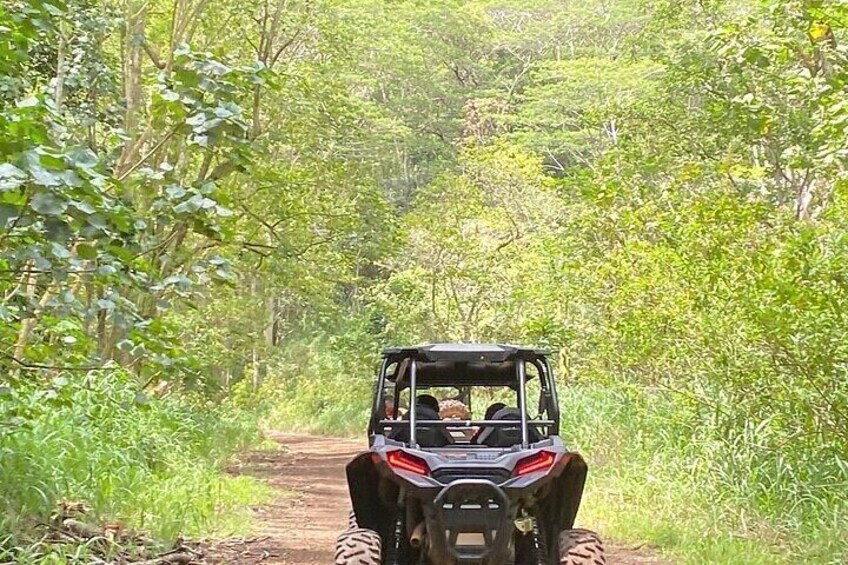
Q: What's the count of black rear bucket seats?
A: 2